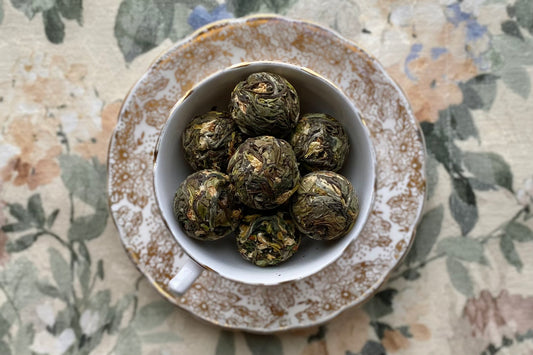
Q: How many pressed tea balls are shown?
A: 7